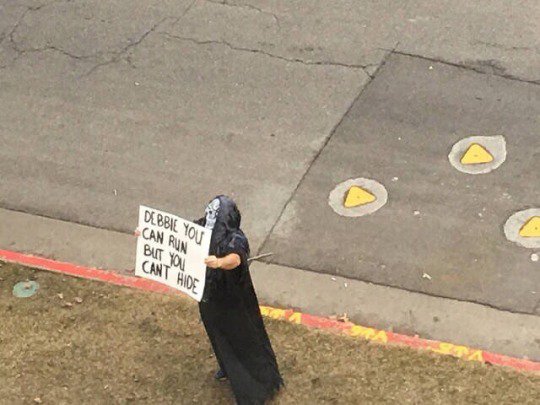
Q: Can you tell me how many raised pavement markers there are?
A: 3